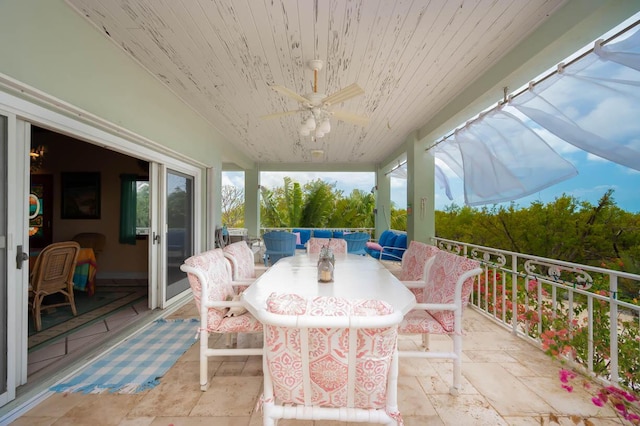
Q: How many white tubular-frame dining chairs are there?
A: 6